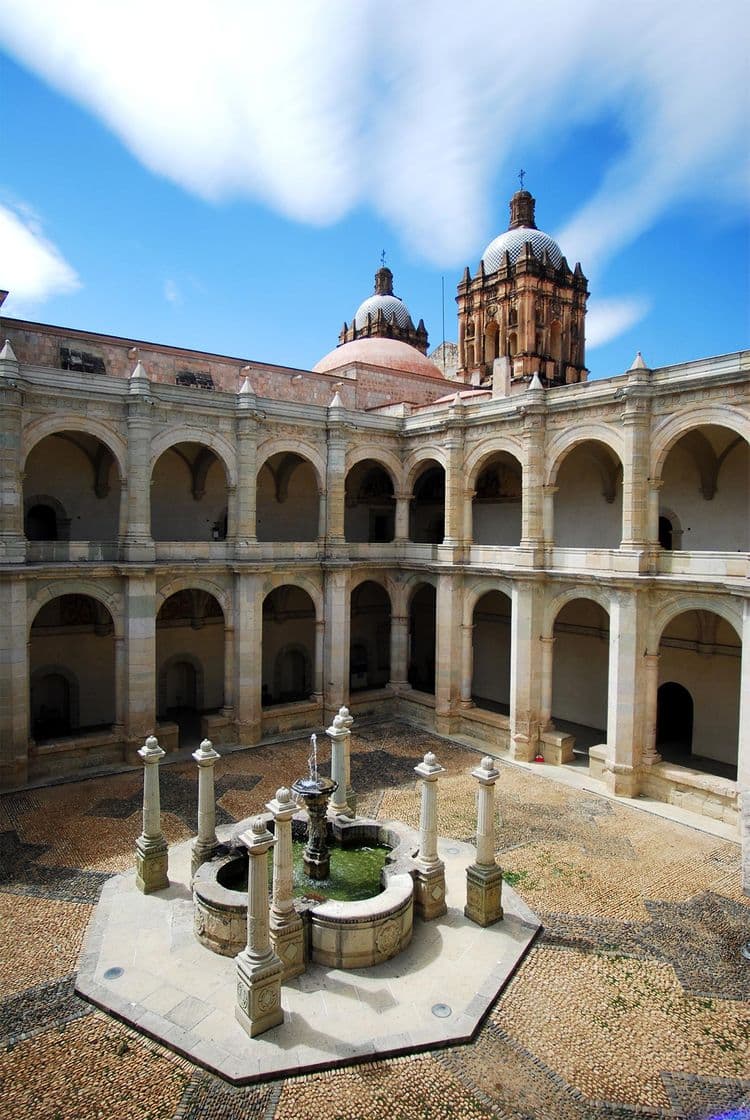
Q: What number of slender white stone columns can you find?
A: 8